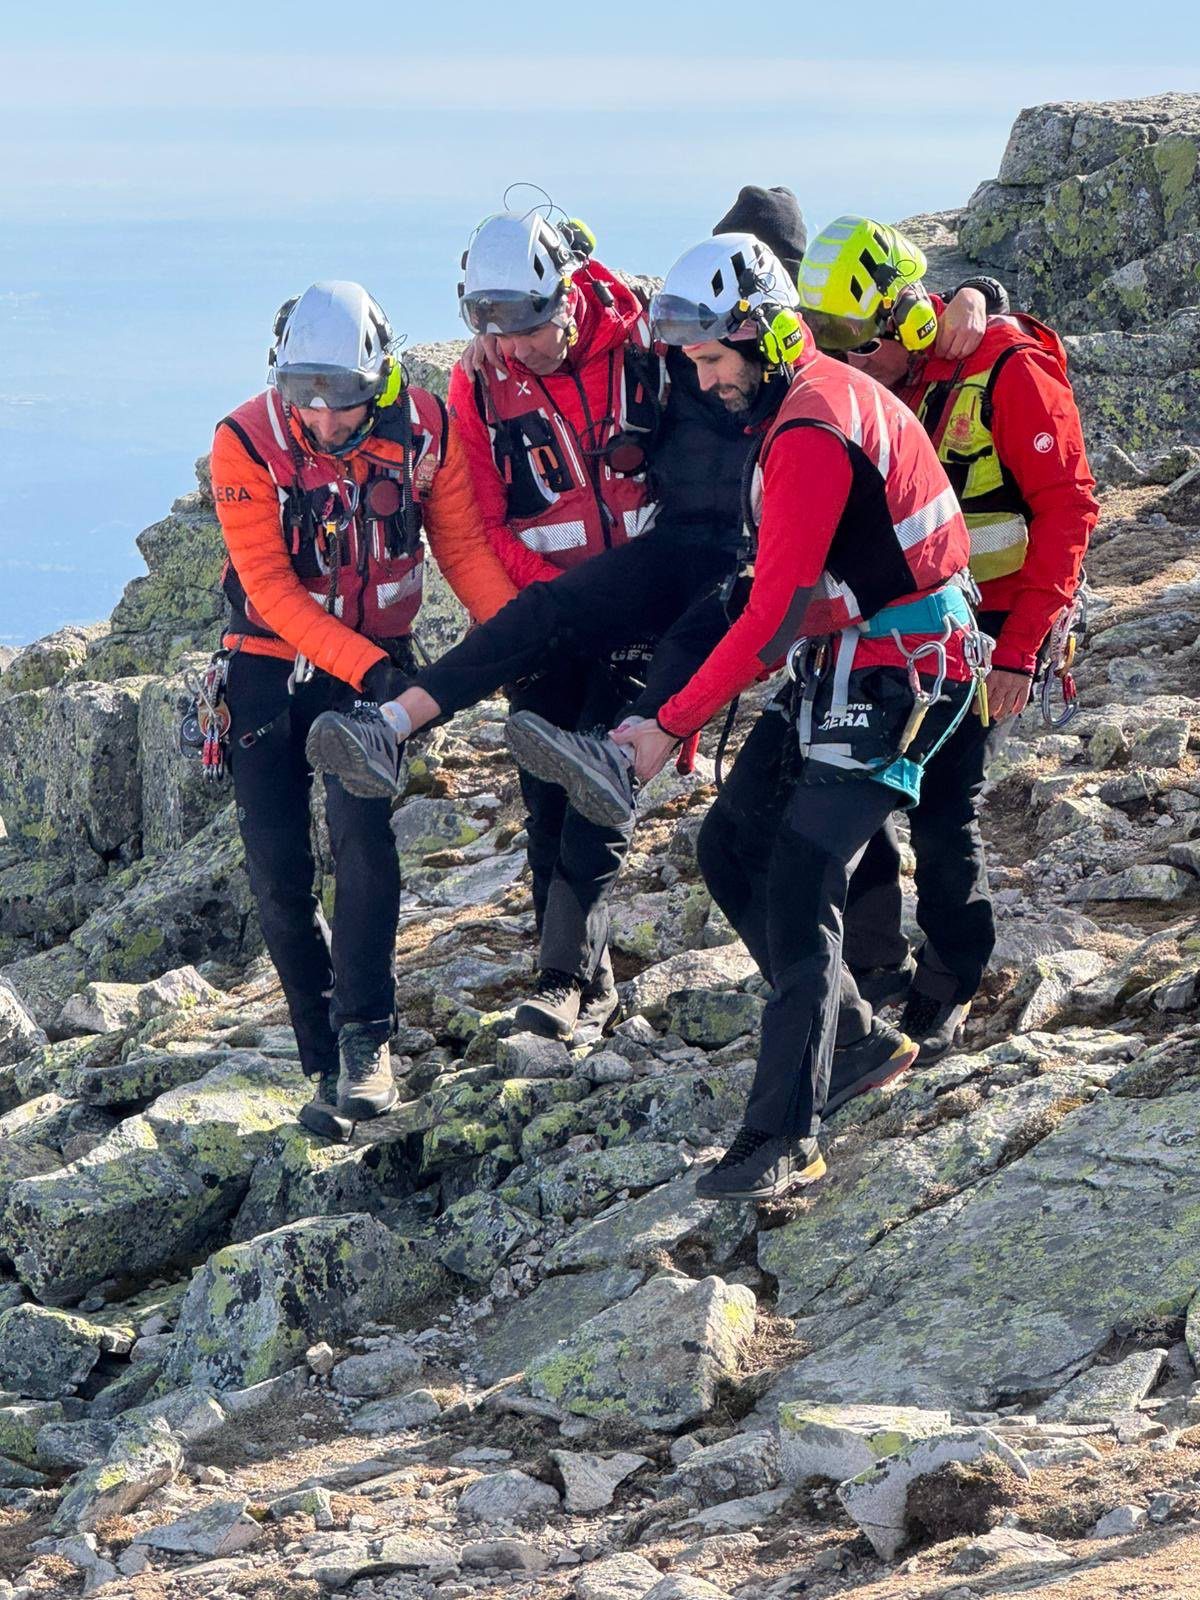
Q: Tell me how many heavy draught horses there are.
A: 0